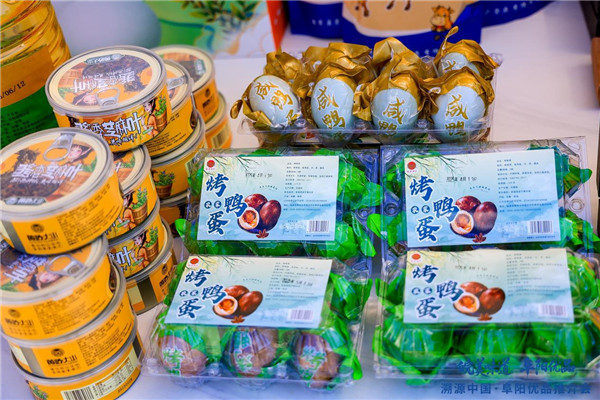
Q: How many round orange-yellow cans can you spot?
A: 13